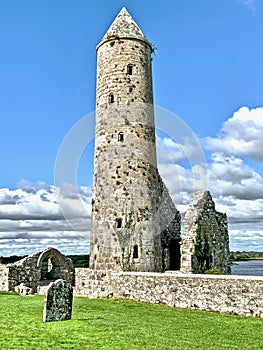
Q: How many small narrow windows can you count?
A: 5